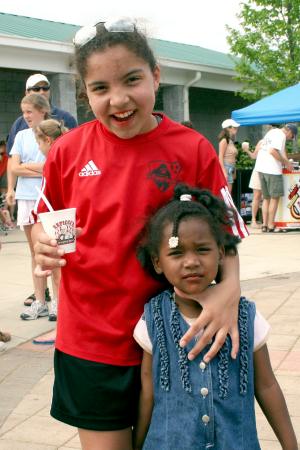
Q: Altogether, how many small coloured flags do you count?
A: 0